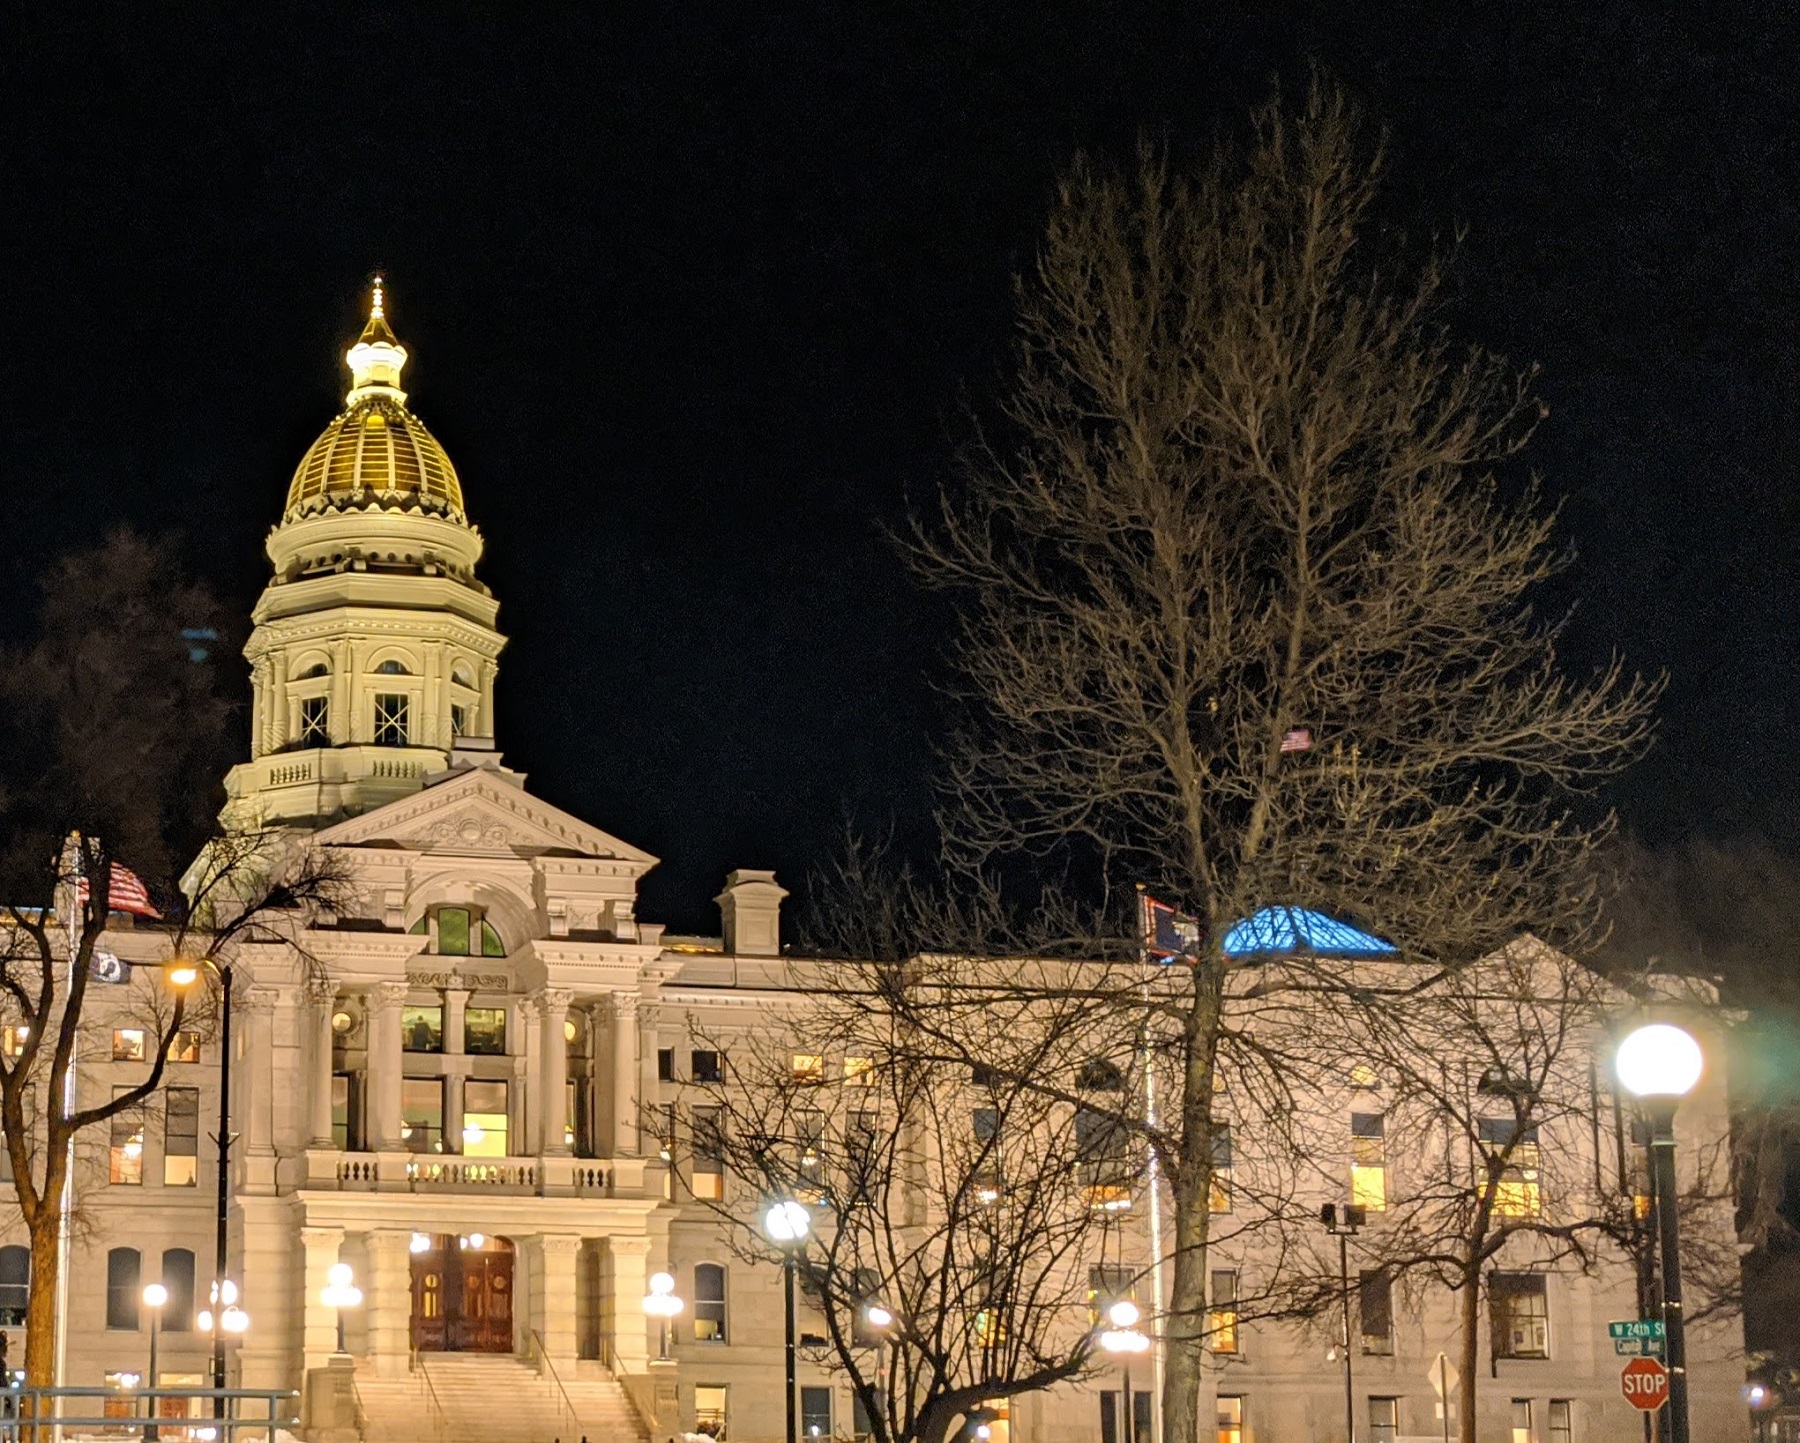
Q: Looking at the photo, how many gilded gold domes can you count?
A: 1